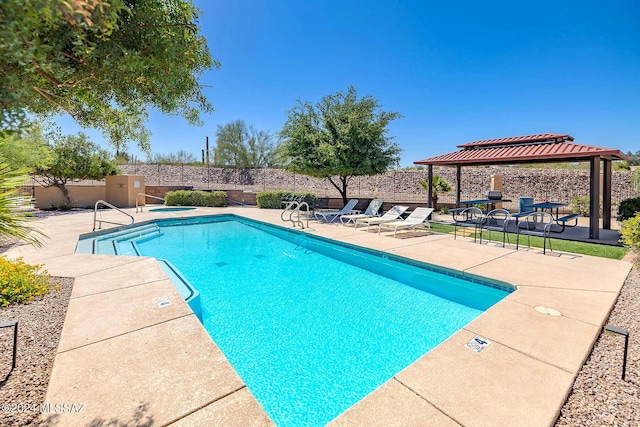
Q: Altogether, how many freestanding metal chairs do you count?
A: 3